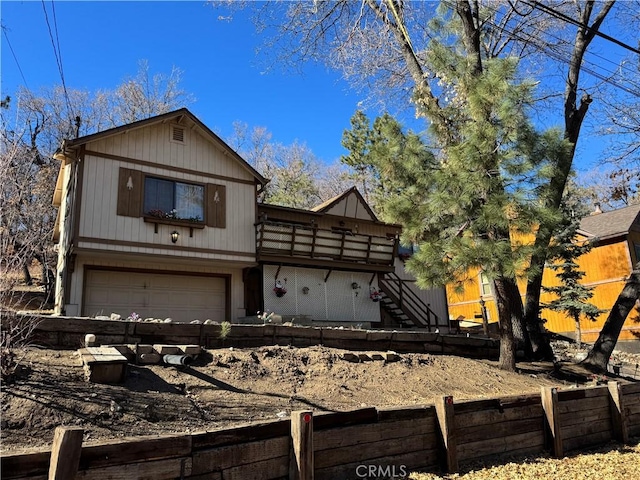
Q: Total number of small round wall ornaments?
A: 2